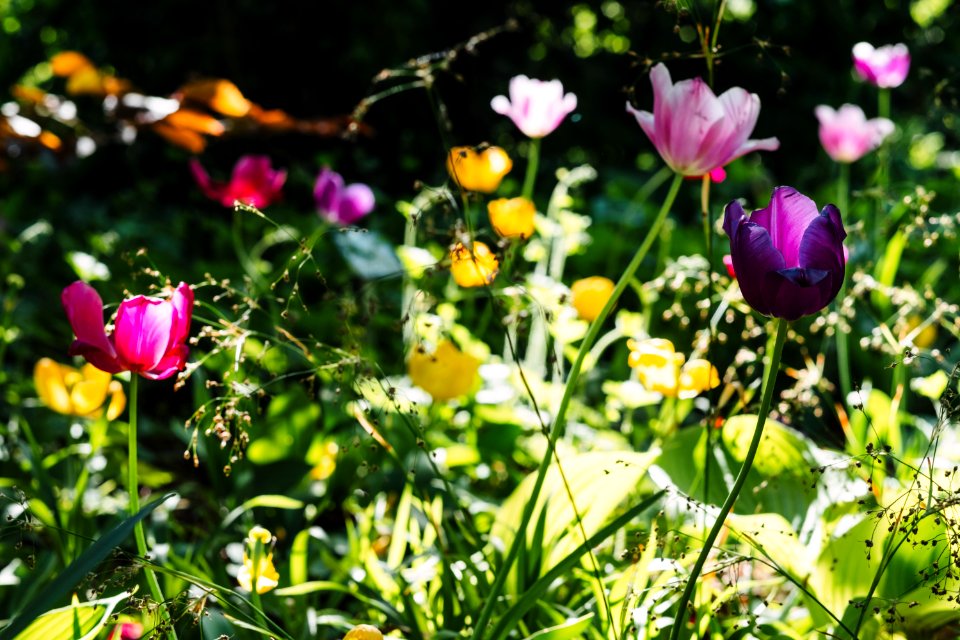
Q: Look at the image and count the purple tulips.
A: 2